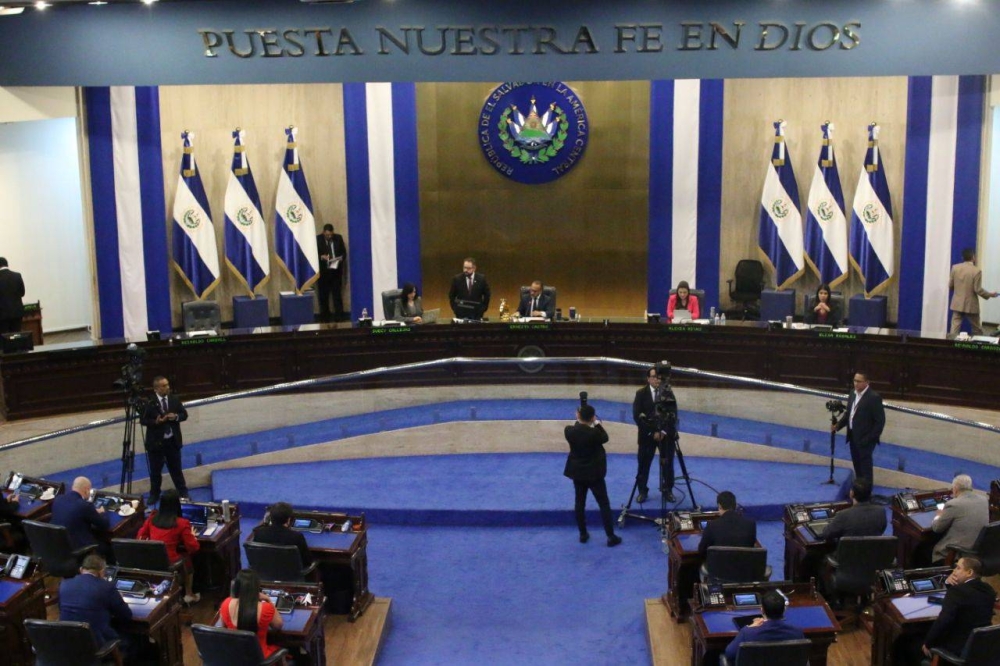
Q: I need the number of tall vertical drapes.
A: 4